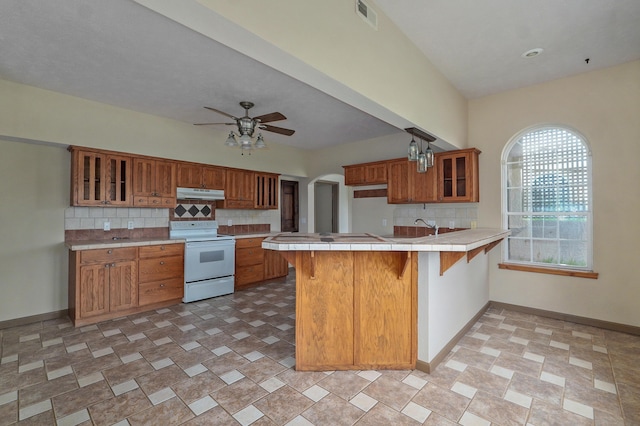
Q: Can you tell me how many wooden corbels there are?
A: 6